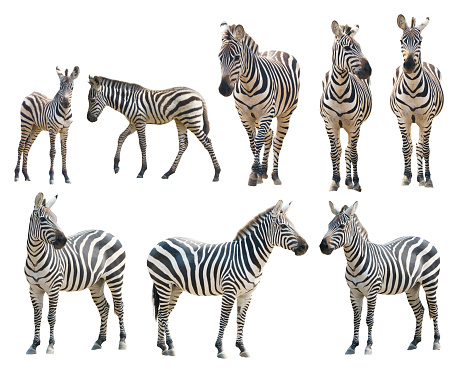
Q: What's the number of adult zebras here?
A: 6